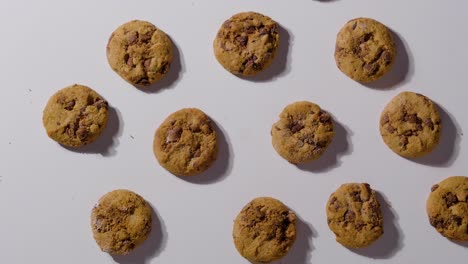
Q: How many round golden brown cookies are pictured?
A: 11